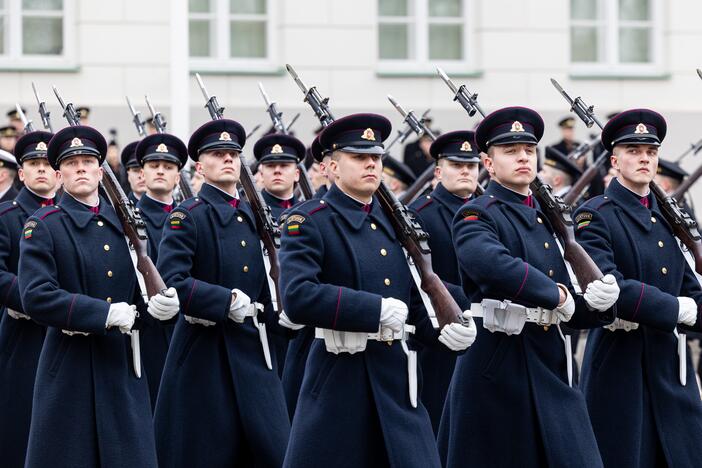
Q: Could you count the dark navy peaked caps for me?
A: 11